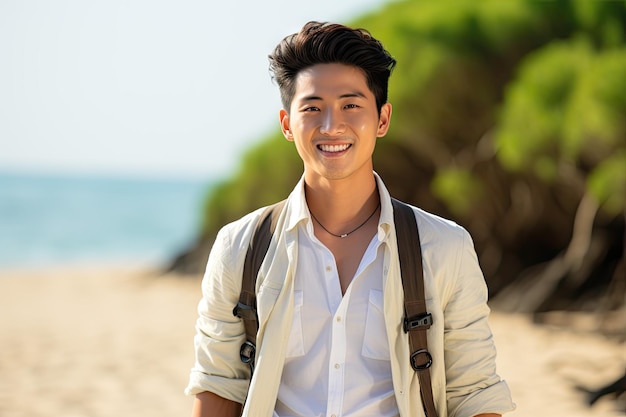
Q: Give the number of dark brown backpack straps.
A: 2